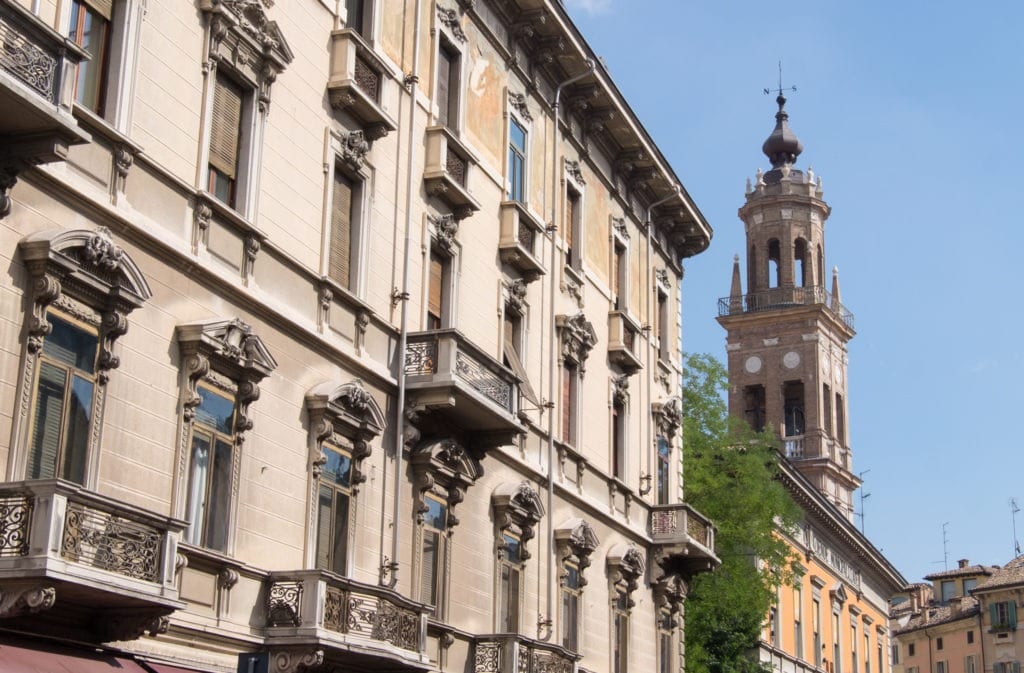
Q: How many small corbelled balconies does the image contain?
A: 4